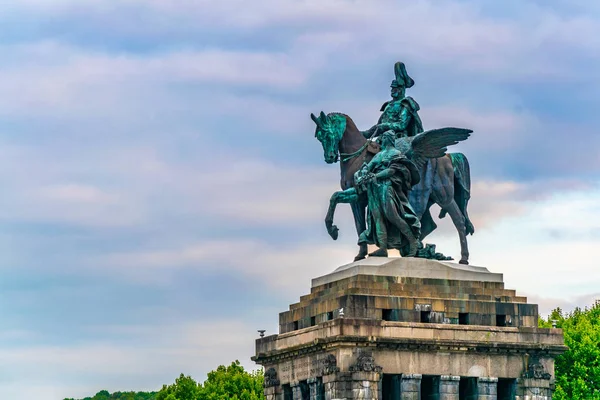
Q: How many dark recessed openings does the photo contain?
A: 14